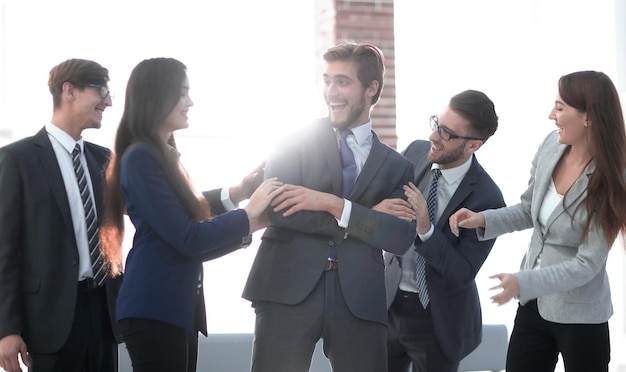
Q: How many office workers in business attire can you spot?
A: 5